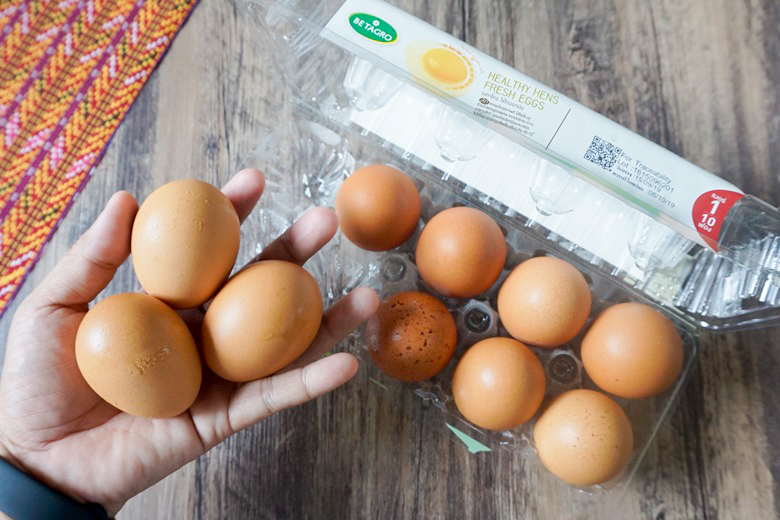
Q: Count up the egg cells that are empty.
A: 3